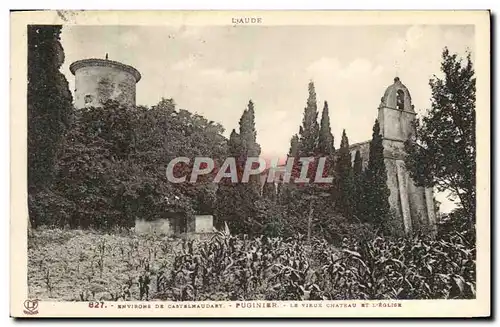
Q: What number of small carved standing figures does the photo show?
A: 0